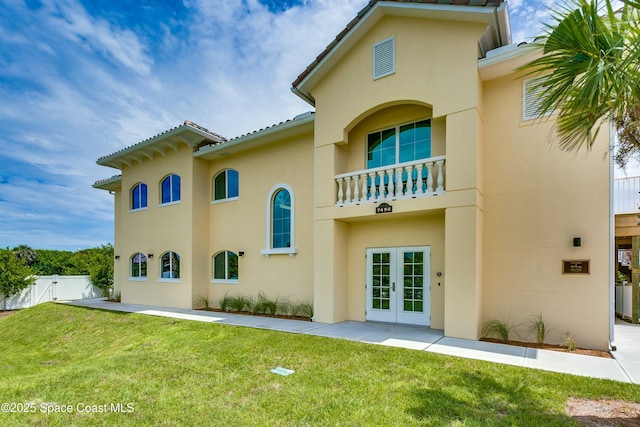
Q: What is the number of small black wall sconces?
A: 4